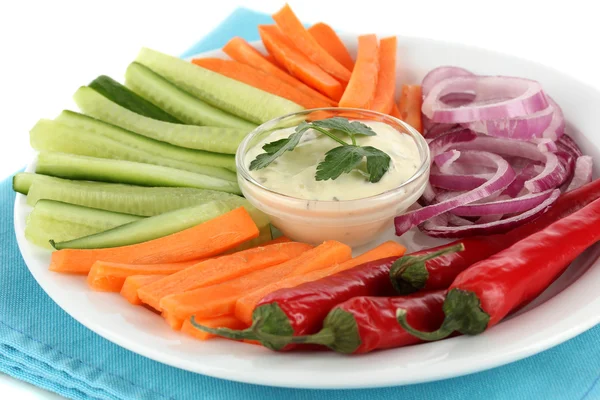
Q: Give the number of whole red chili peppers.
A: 4